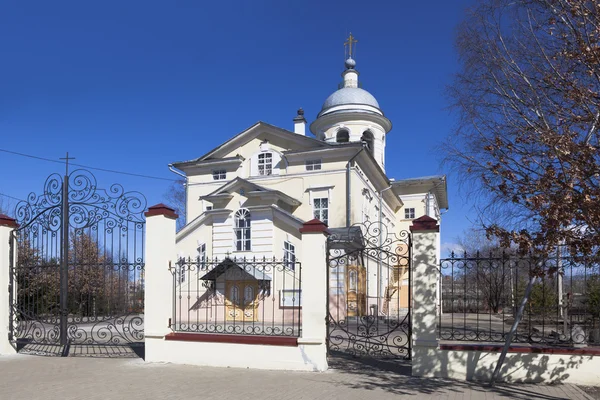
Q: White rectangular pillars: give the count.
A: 4